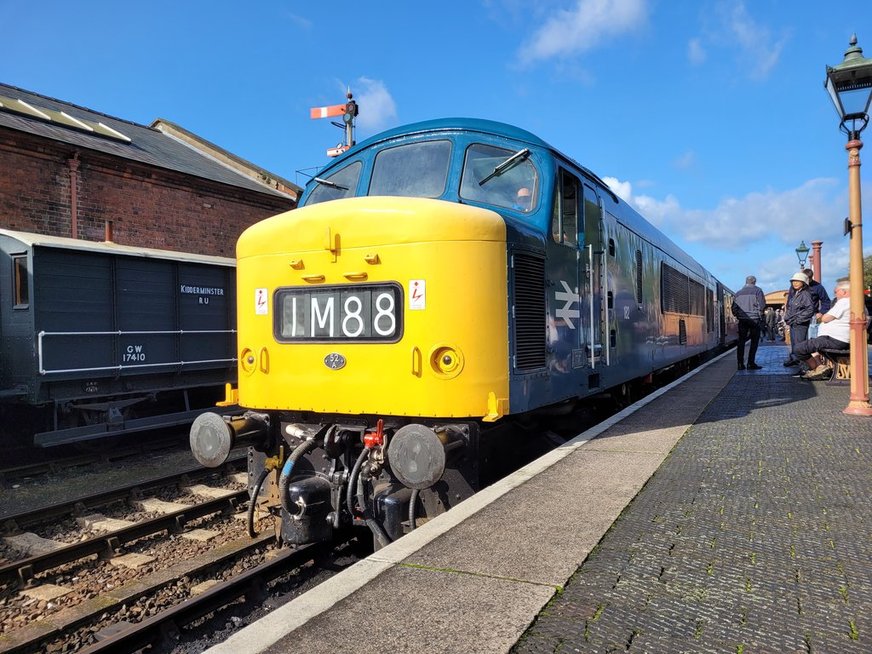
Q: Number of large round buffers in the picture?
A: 2